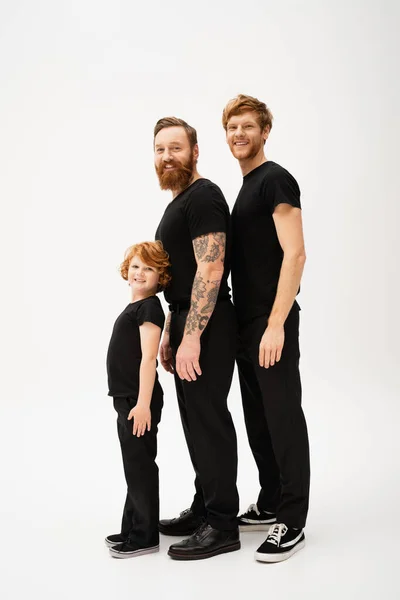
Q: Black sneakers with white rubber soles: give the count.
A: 4